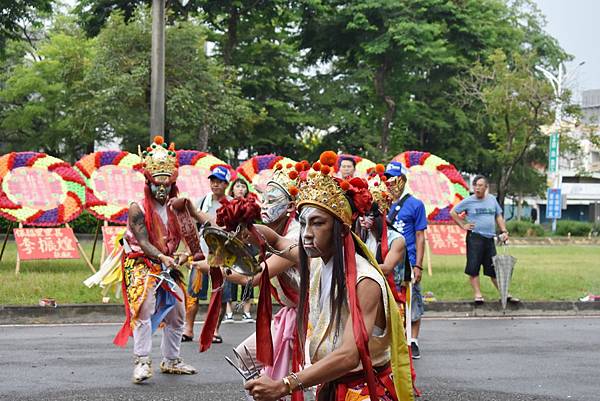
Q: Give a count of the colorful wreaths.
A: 6